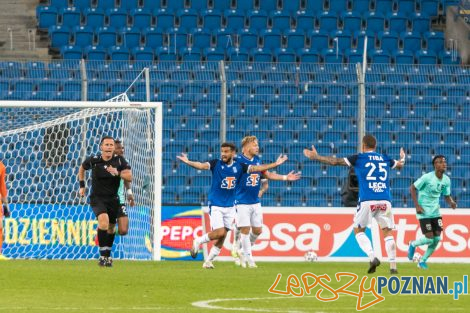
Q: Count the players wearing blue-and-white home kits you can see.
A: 3